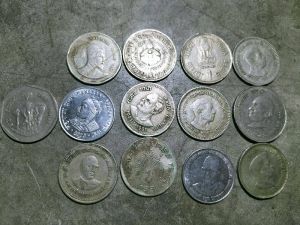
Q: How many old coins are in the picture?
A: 13